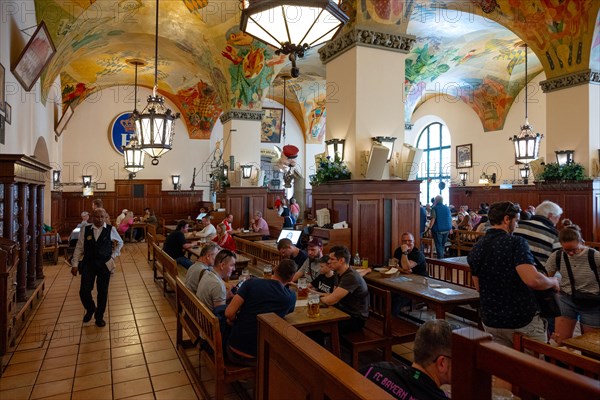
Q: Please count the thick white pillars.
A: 3